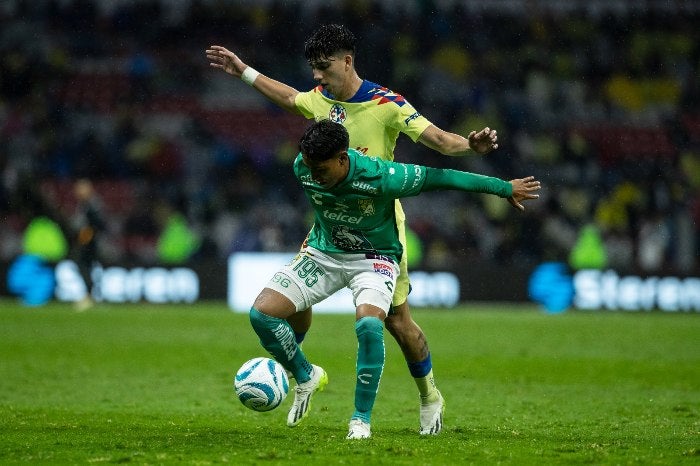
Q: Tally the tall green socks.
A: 2